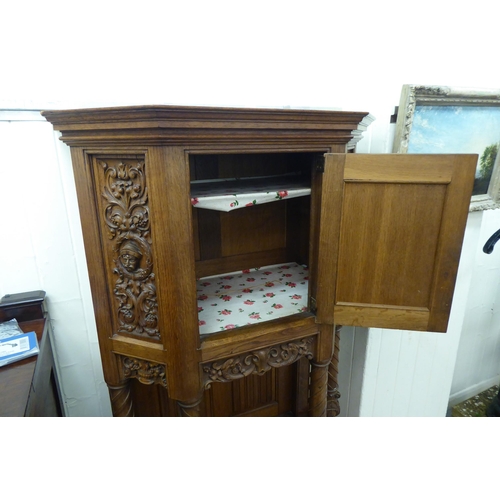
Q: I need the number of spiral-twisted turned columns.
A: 4